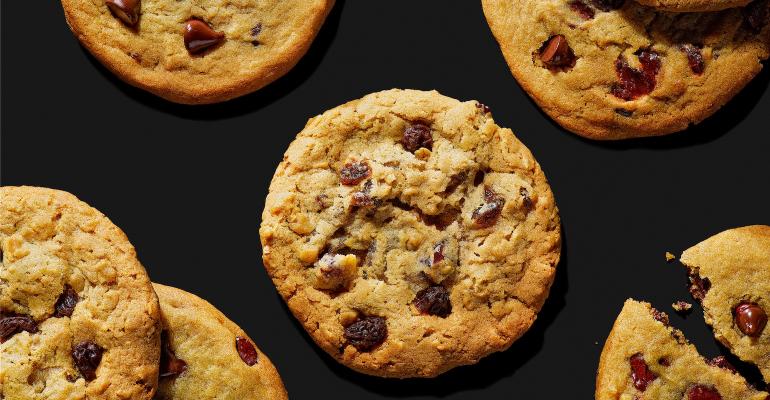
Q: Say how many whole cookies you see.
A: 1